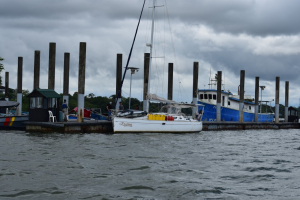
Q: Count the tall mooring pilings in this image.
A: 15